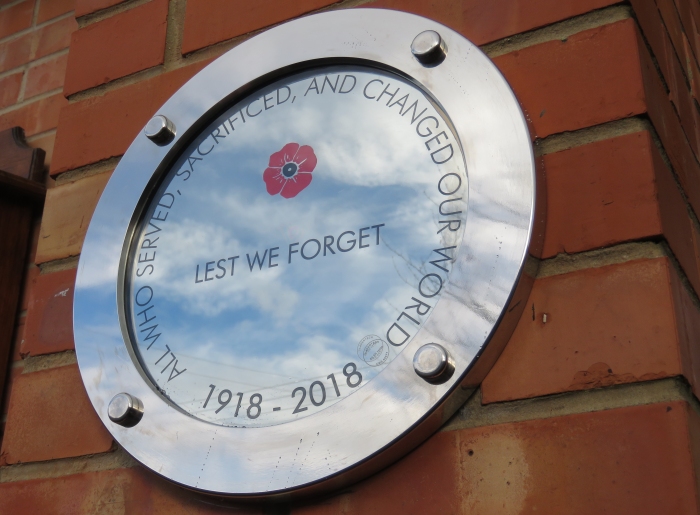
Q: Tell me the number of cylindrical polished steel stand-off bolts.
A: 4